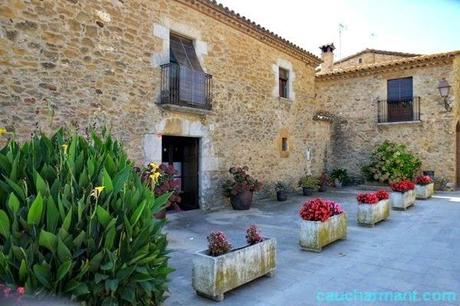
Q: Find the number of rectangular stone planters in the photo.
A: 5